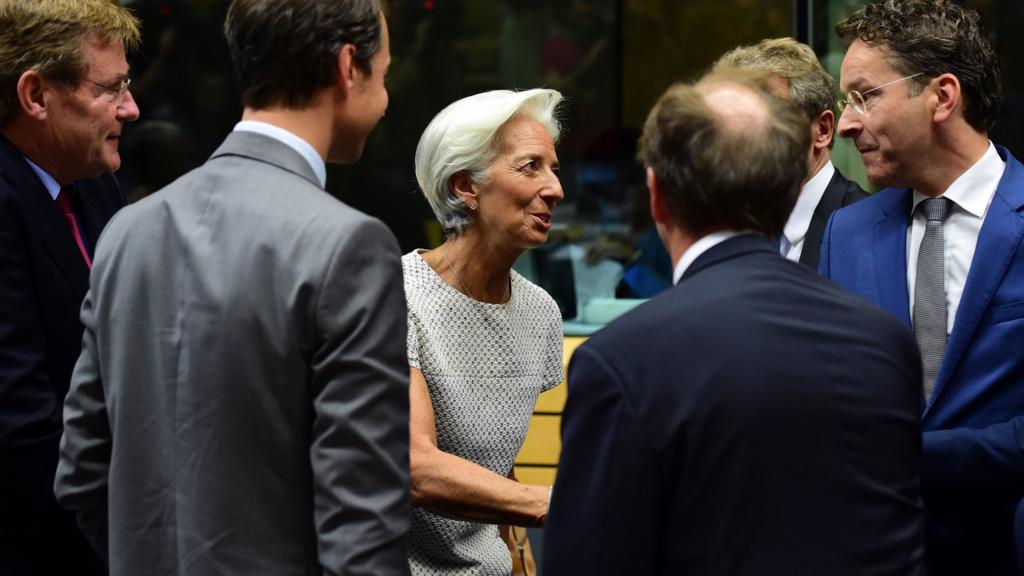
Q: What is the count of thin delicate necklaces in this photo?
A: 1